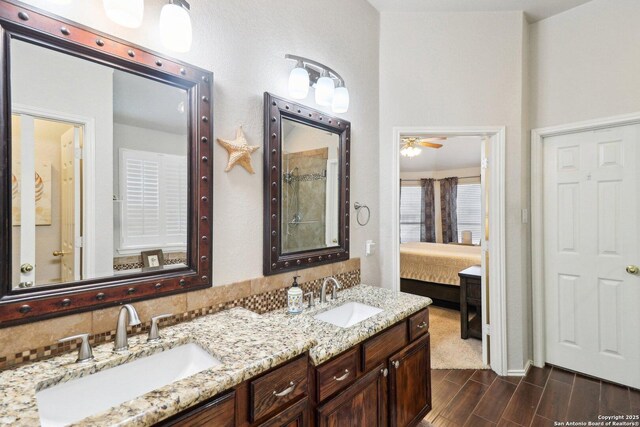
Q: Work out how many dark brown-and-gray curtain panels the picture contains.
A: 2